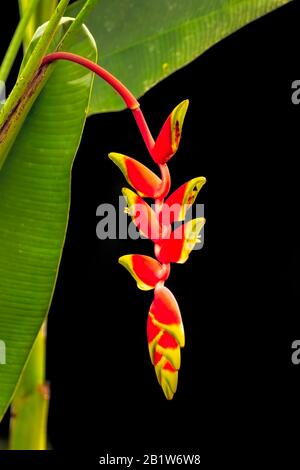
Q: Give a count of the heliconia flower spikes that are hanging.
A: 1